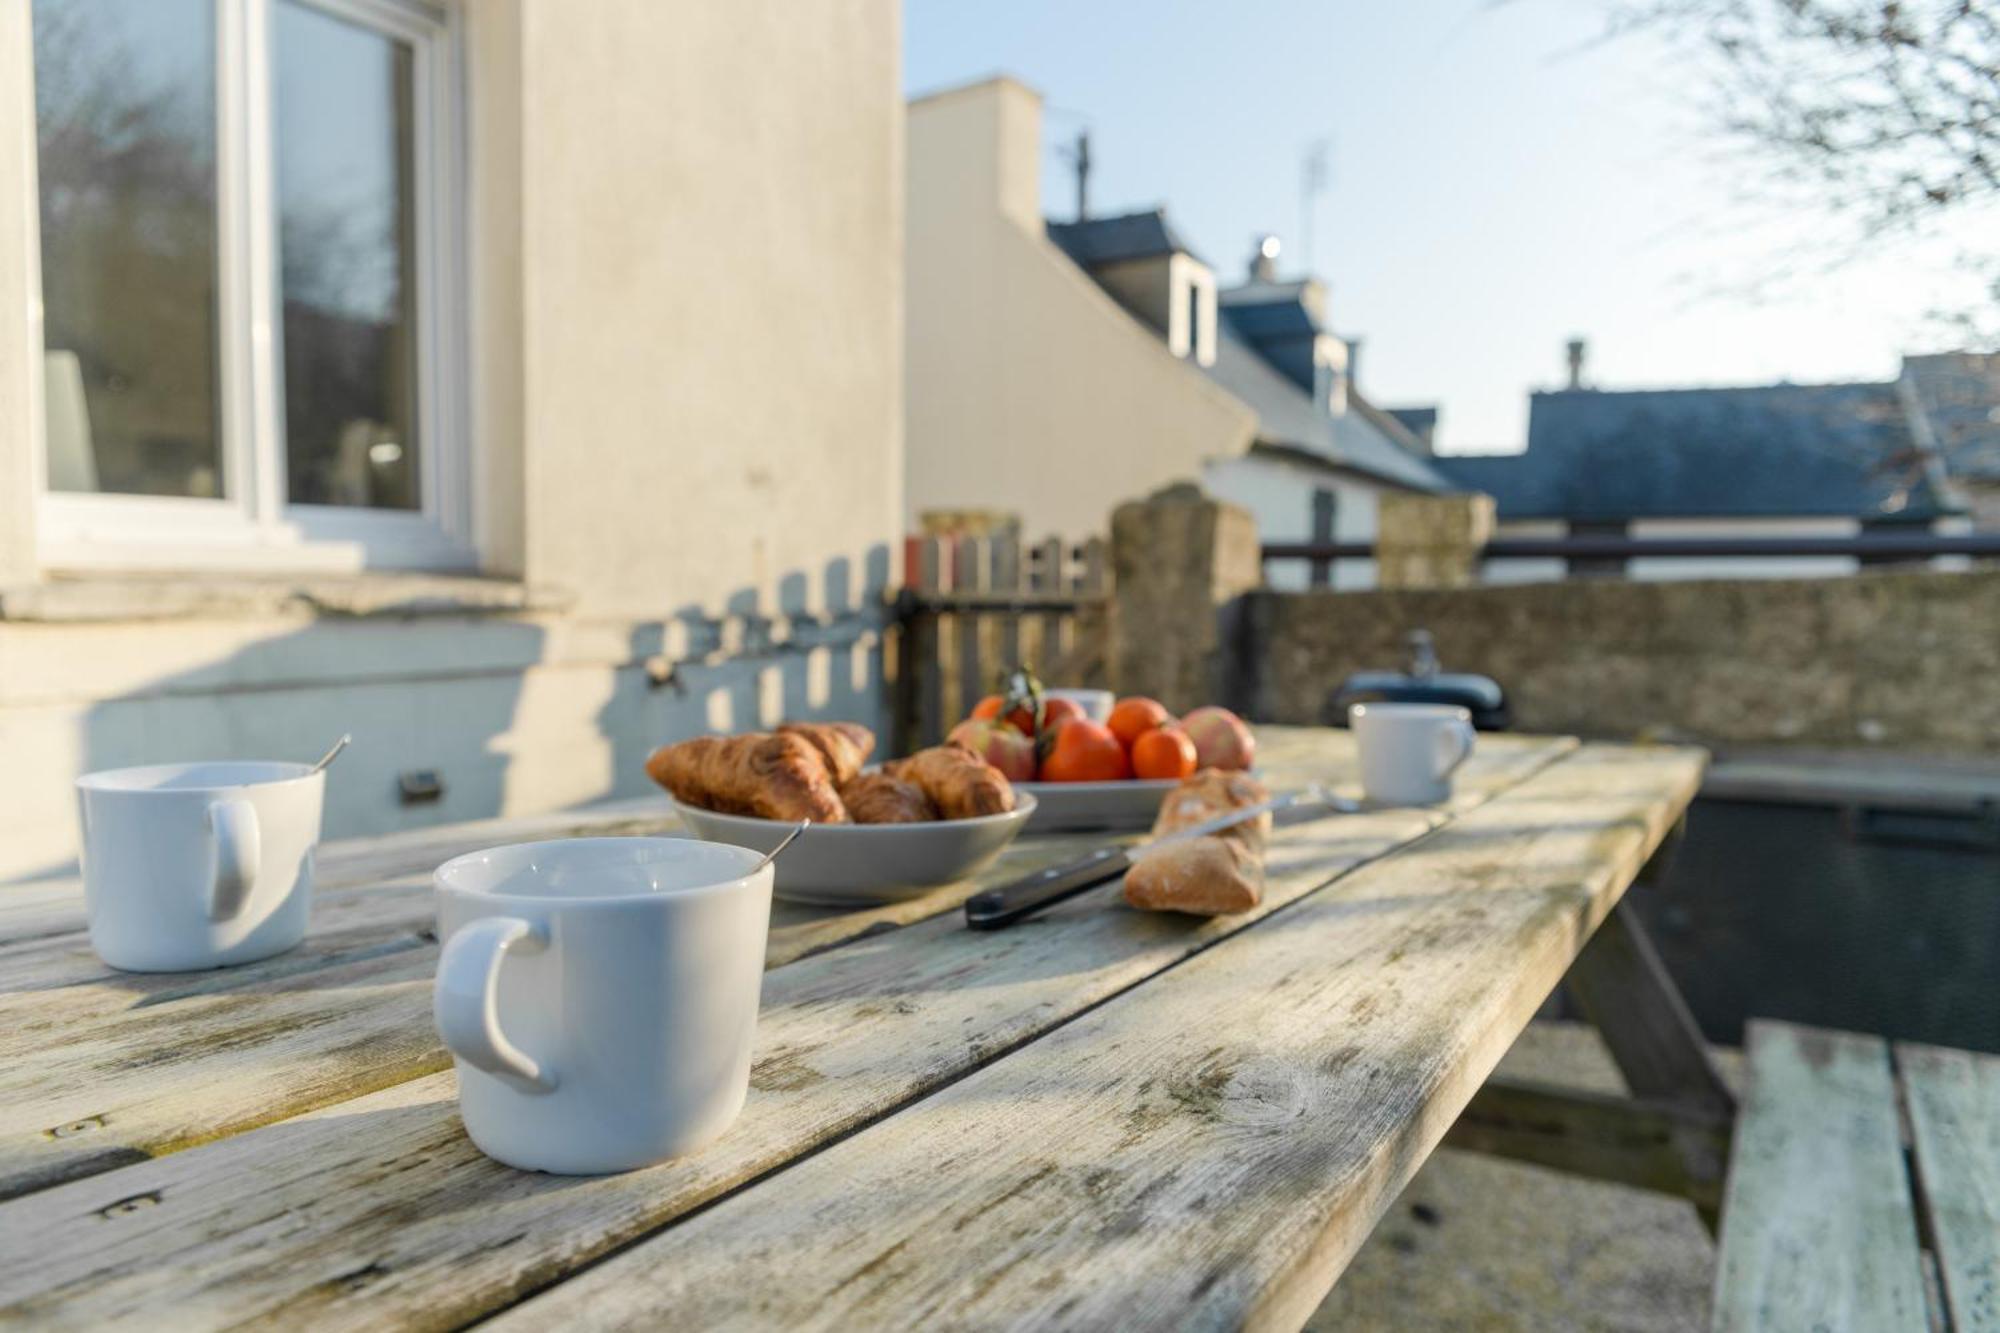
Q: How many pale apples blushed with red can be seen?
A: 2